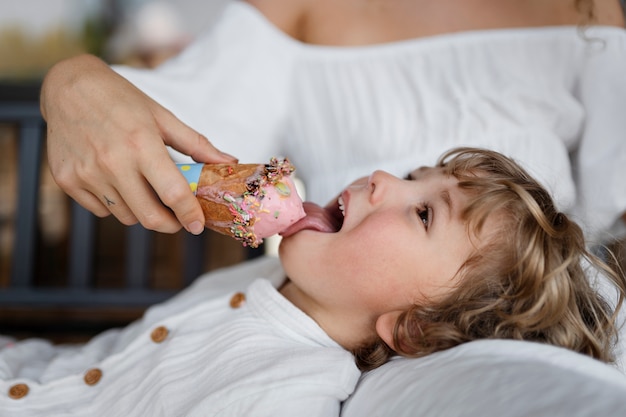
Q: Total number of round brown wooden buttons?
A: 4